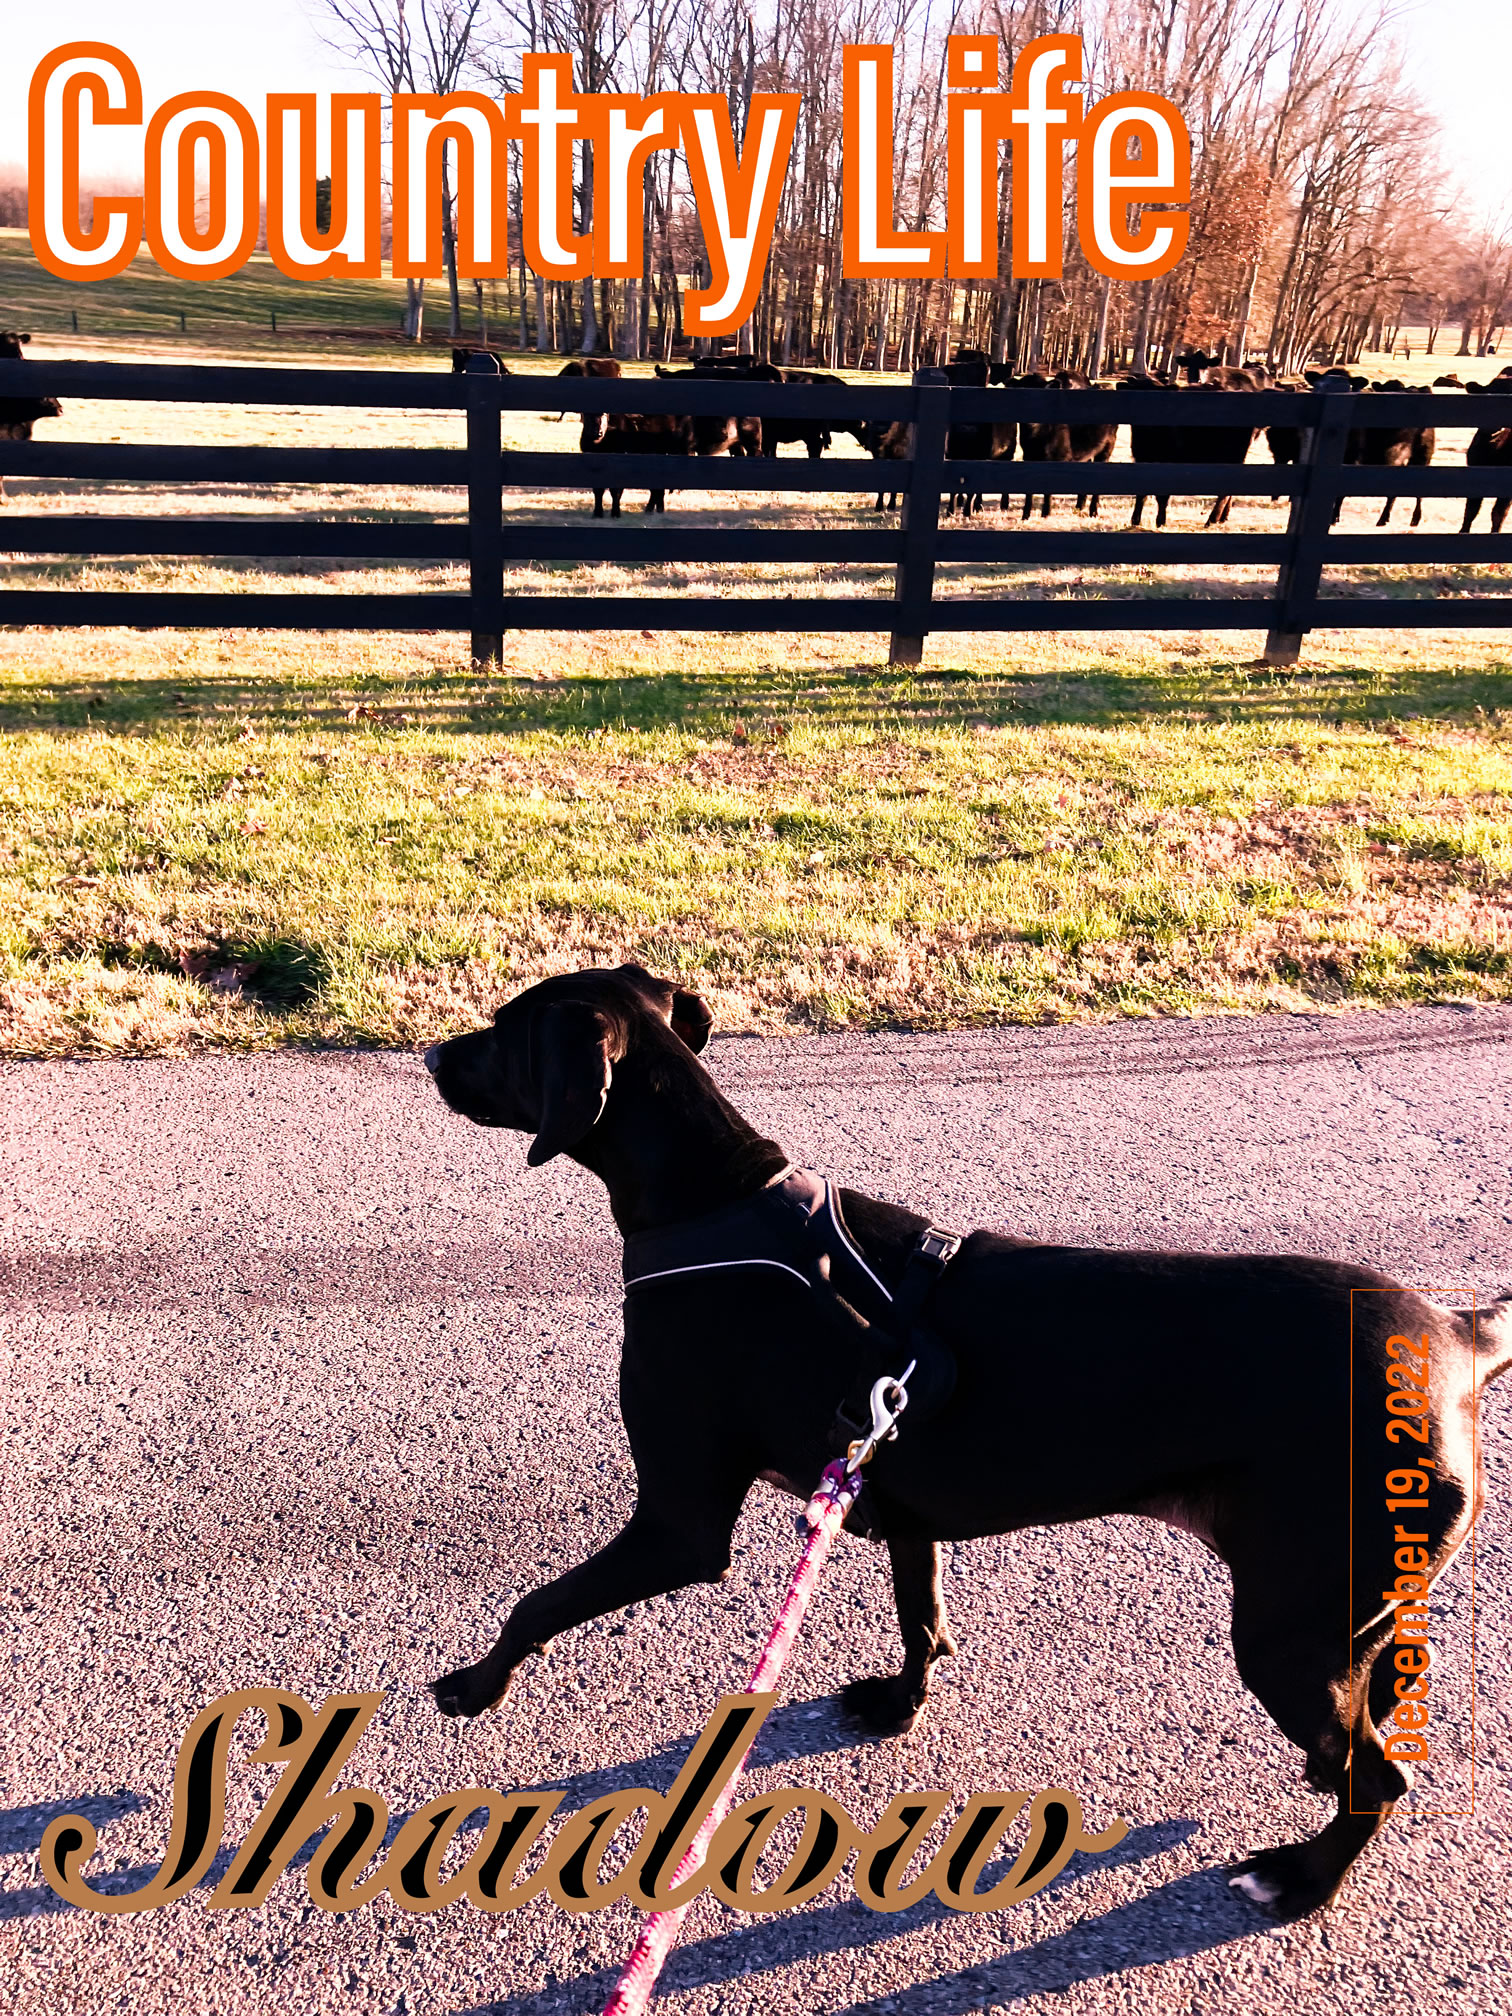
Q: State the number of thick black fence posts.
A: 3